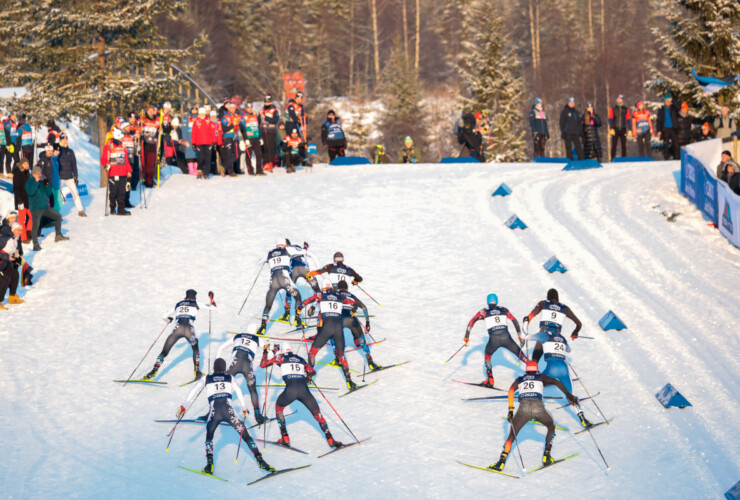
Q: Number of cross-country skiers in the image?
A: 13